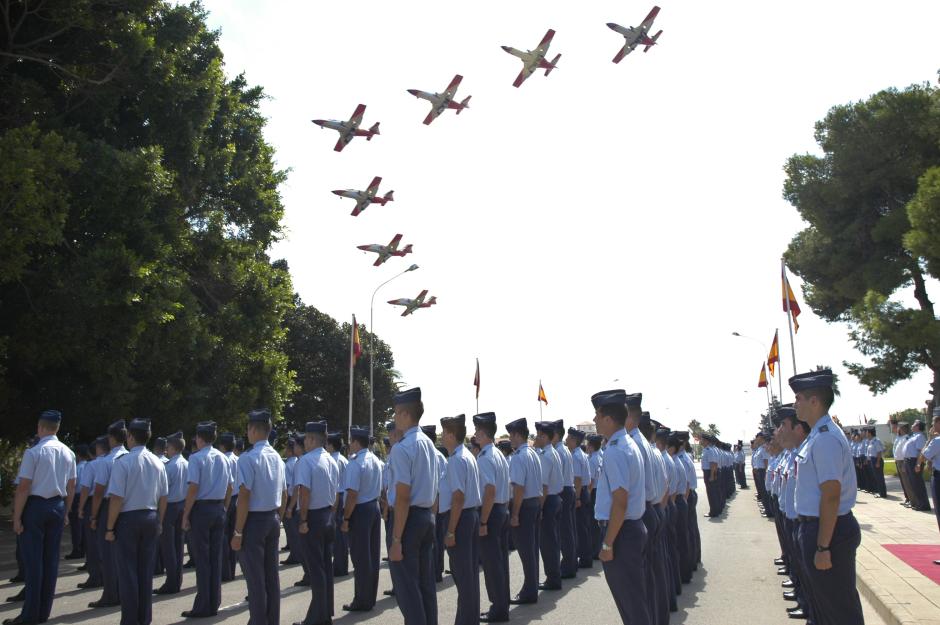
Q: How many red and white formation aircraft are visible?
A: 7